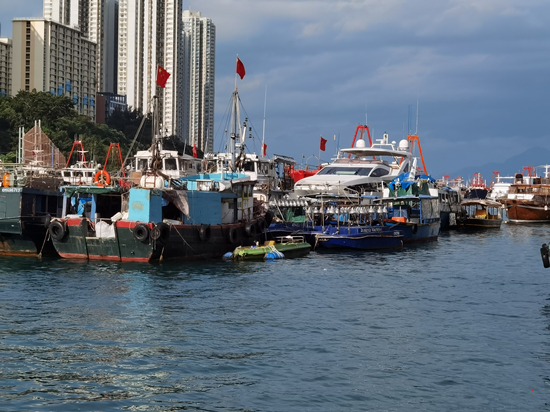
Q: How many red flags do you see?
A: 5